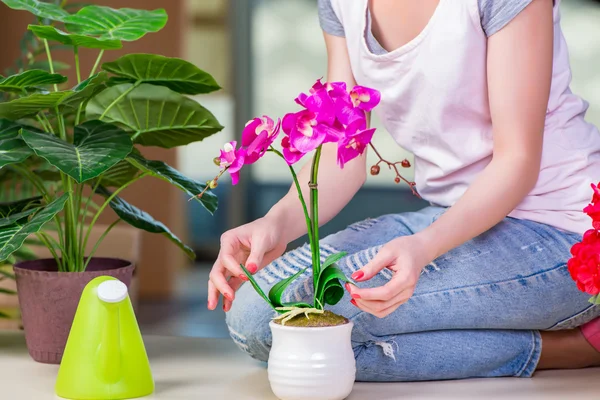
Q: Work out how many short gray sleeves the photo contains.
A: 2